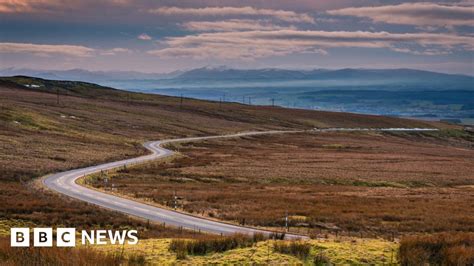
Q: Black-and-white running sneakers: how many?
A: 0